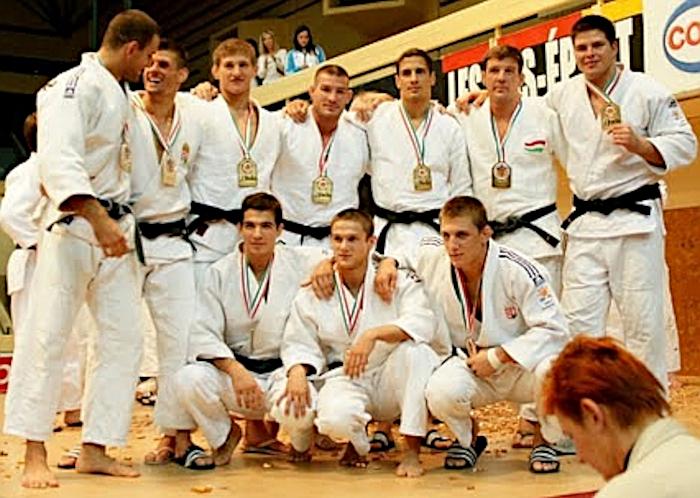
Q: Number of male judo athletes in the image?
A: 10